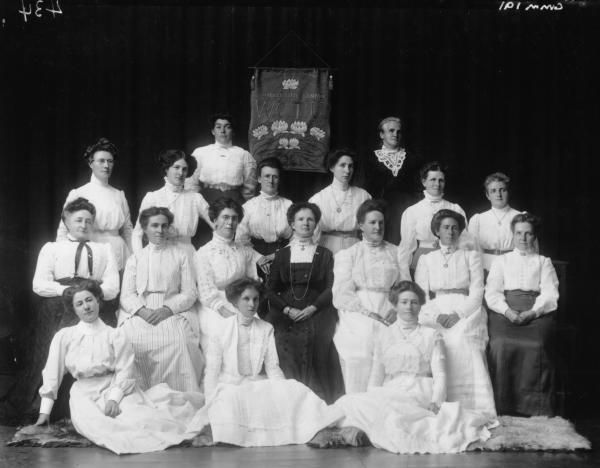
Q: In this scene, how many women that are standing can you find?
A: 8